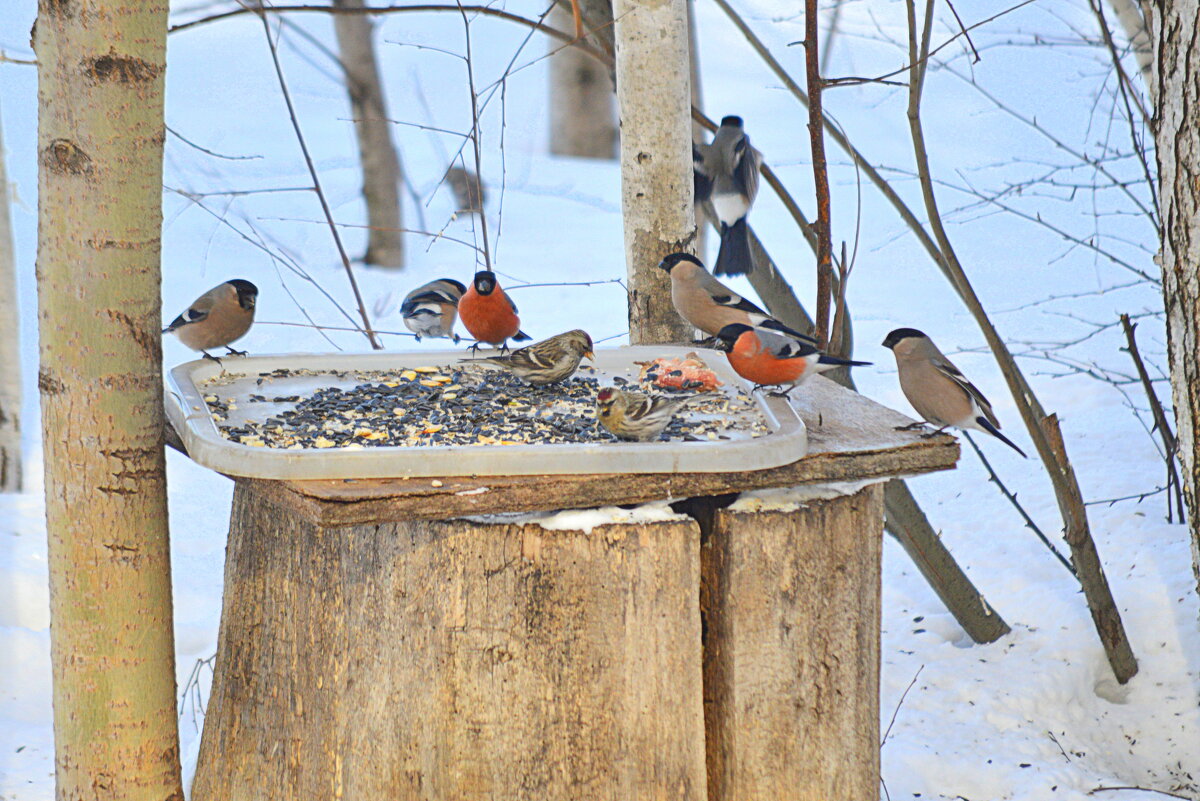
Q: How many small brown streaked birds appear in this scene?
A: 2